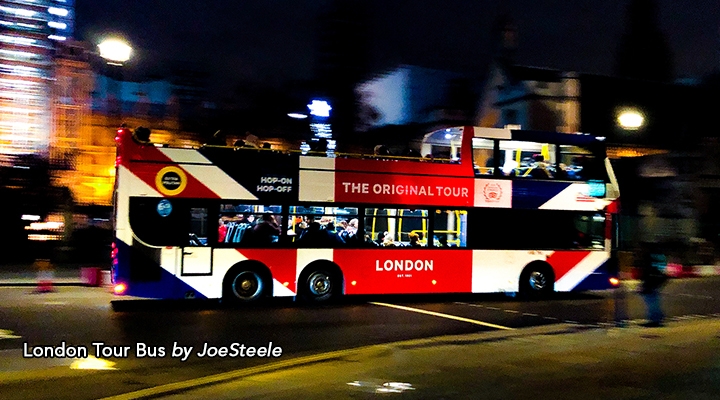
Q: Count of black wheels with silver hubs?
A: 3